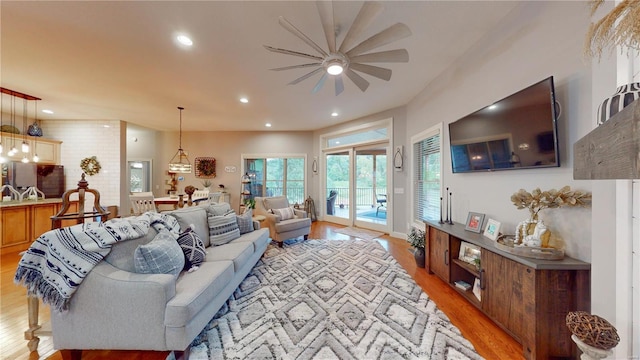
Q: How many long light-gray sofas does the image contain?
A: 1